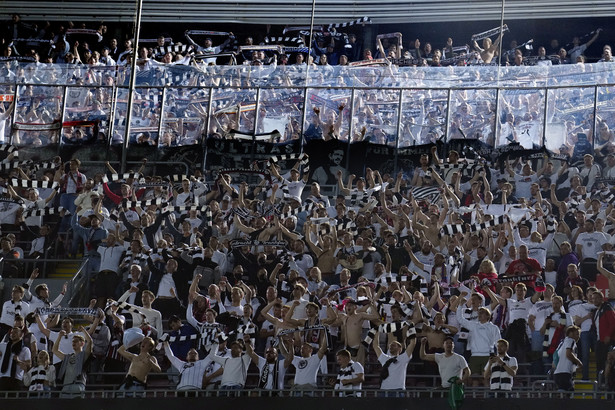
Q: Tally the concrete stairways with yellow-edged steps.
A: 2